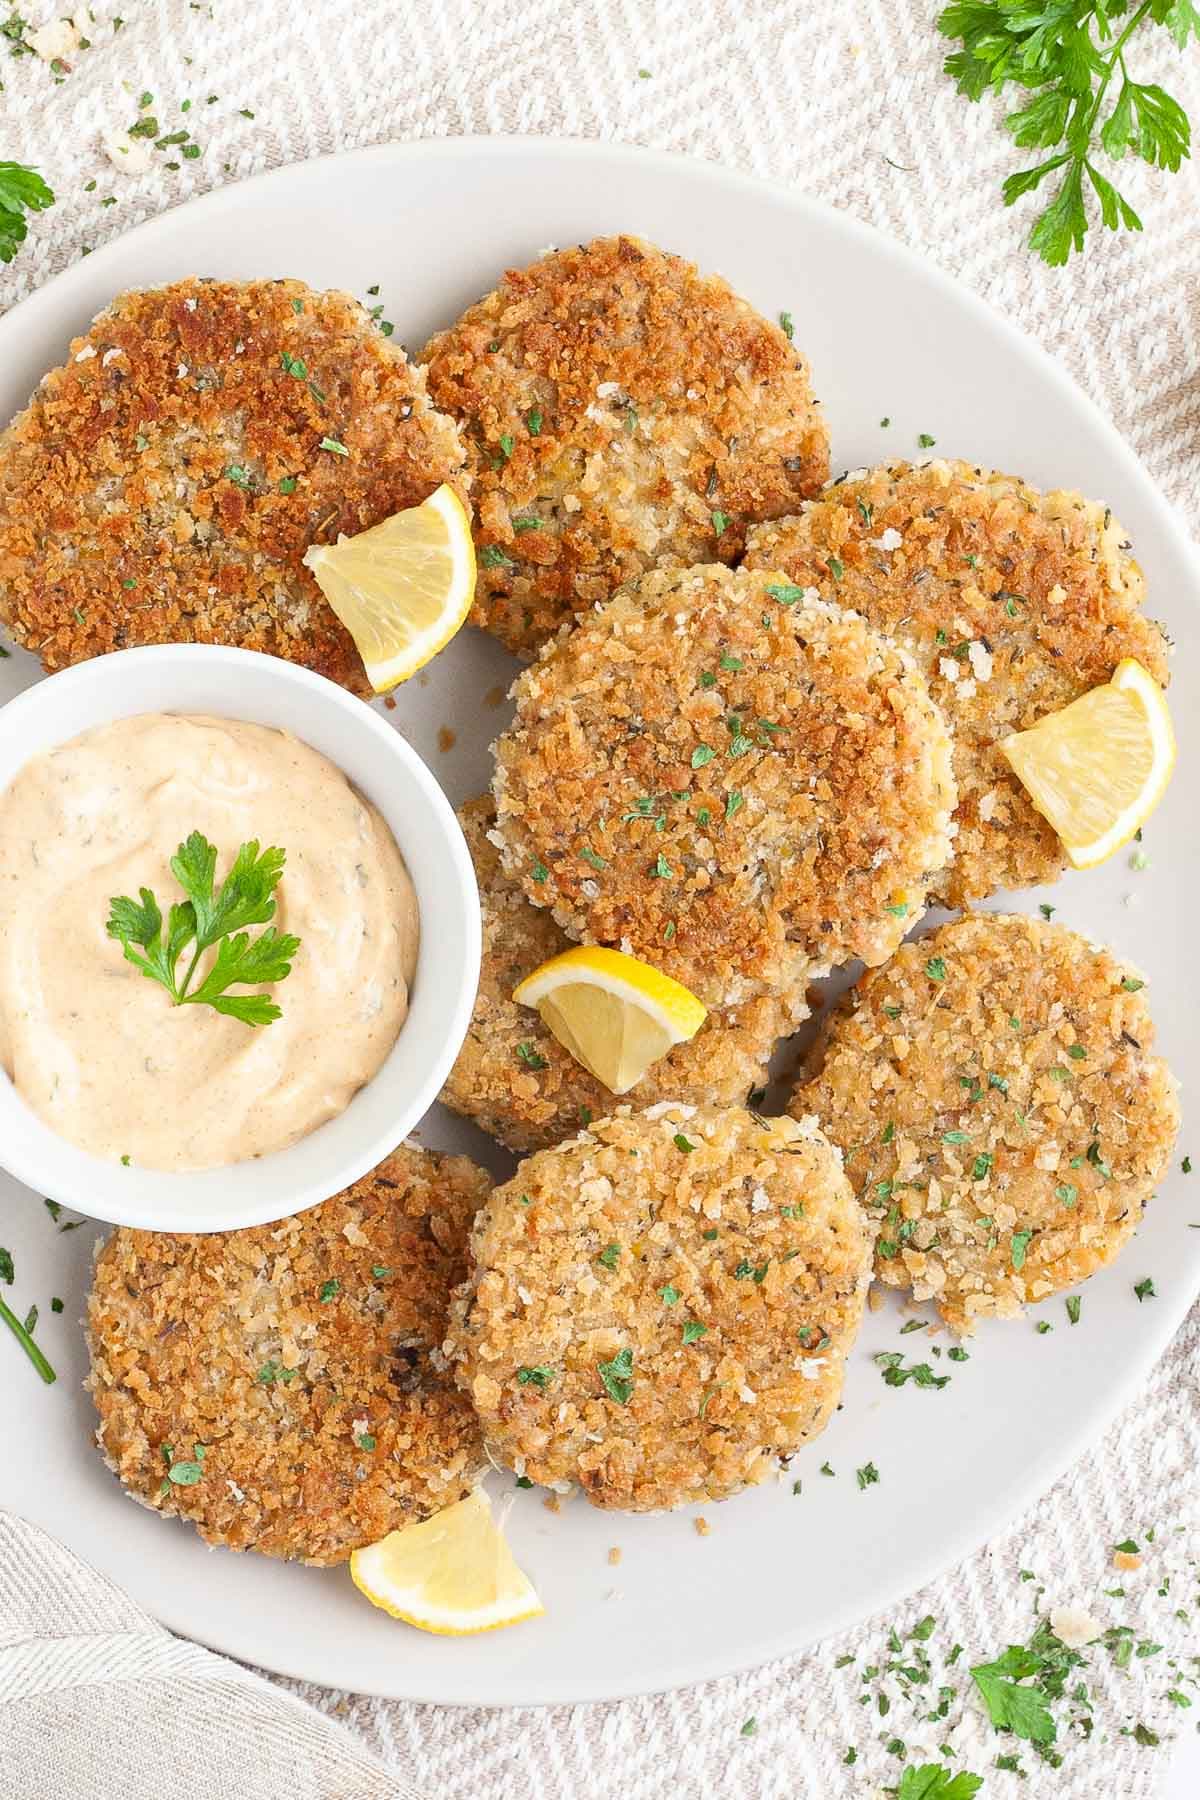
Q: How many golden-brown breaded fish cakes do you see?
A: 8